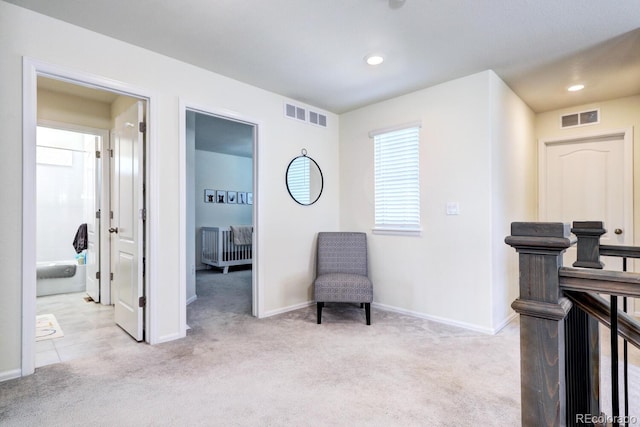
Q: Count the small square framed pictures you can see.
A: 5